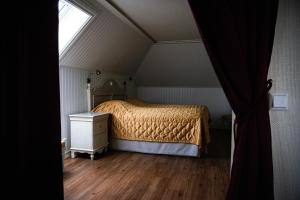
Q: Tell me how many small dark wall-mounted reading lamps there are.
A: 2